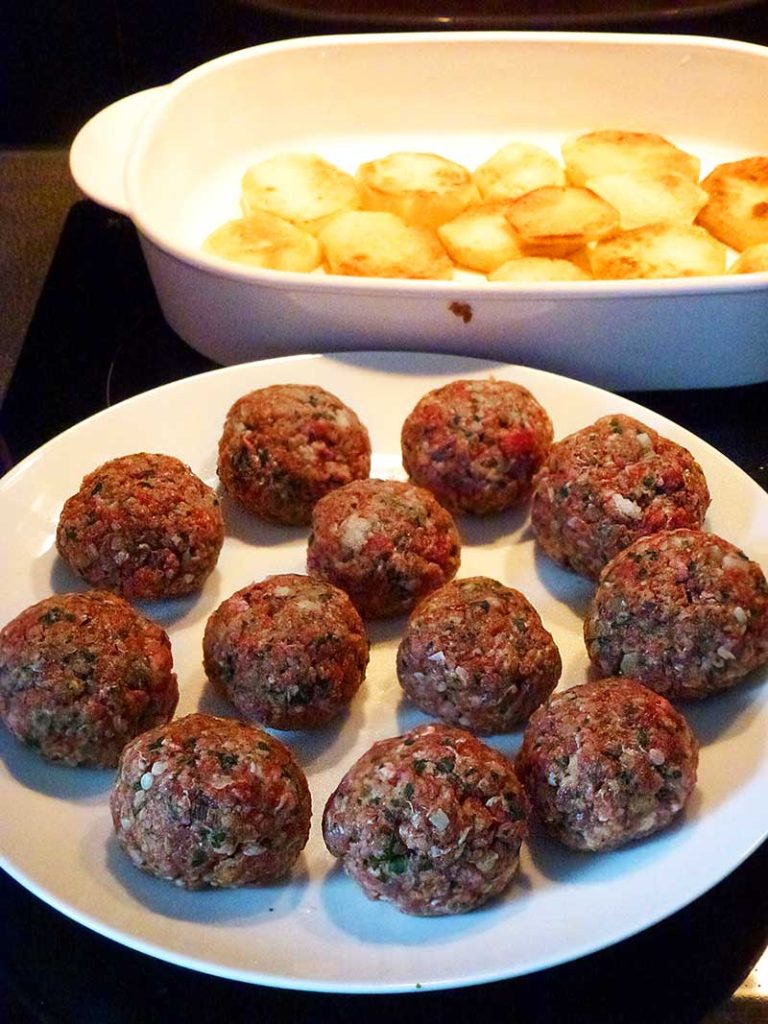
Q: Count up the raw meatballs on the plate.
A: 12